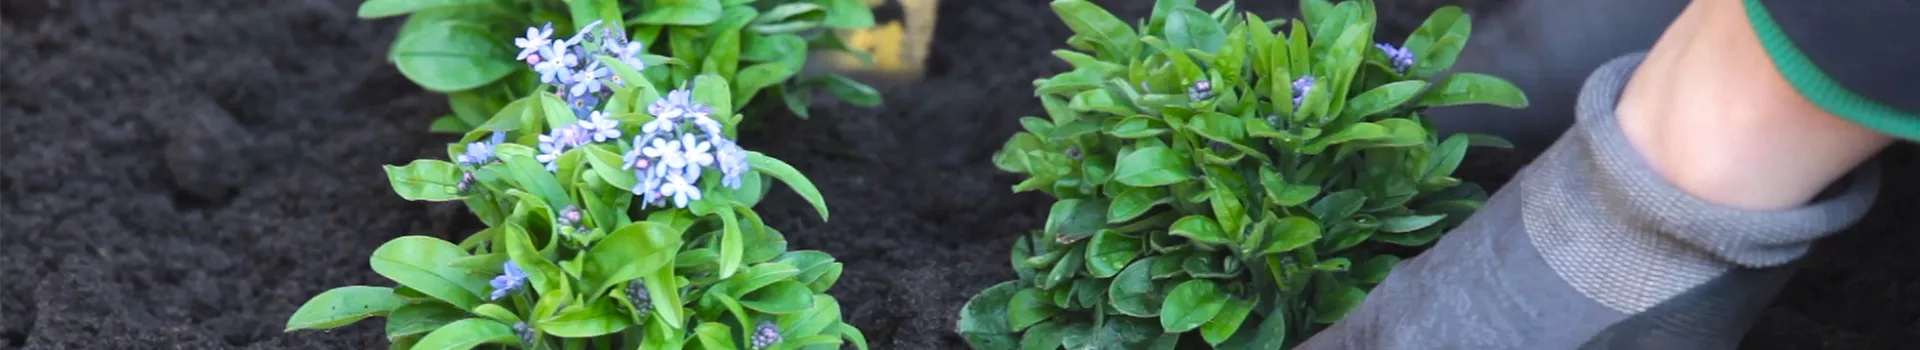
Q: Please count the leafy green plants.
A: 3